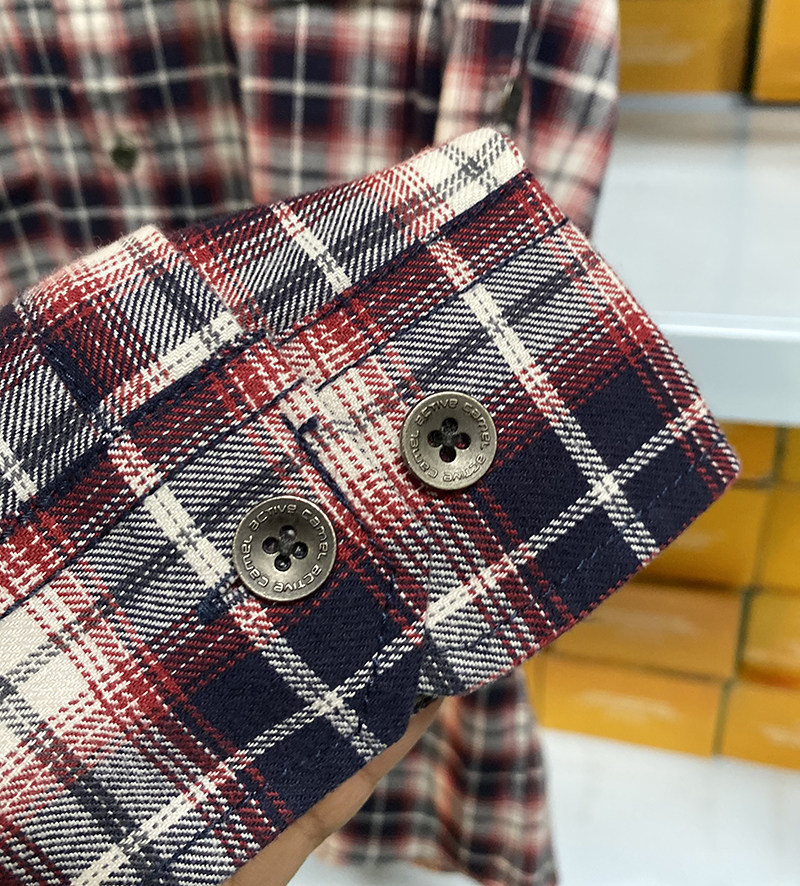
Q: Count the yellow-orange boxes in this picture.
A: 11